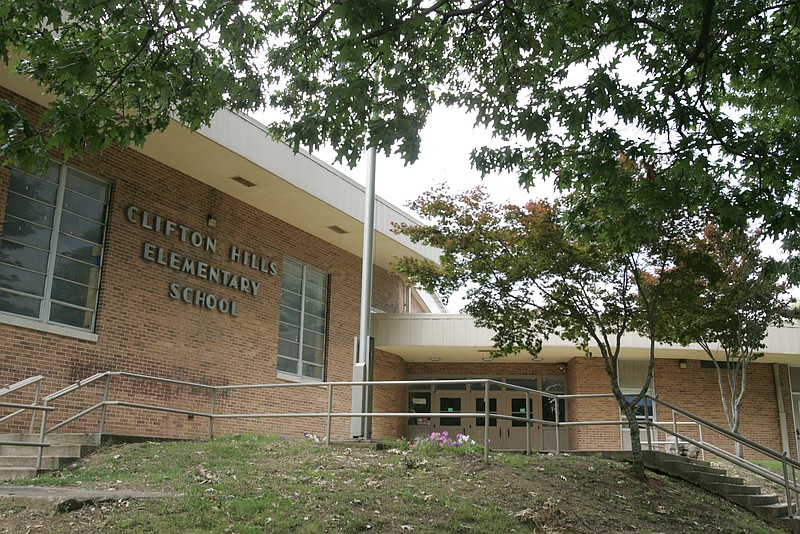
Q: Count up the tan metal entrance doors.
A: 3